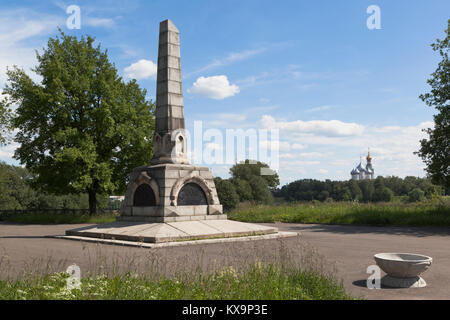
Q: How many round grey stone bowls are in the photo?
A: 1